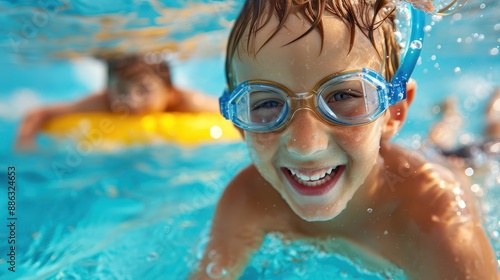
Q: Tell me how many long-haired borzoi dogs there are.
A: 0